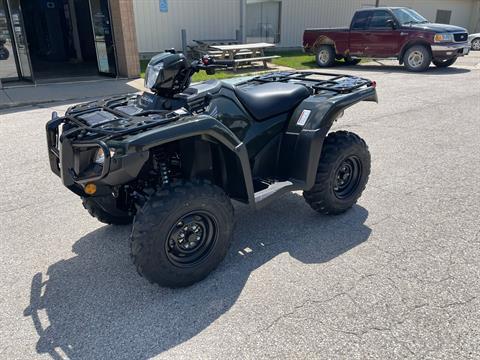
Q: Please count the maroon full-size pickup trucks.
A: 1